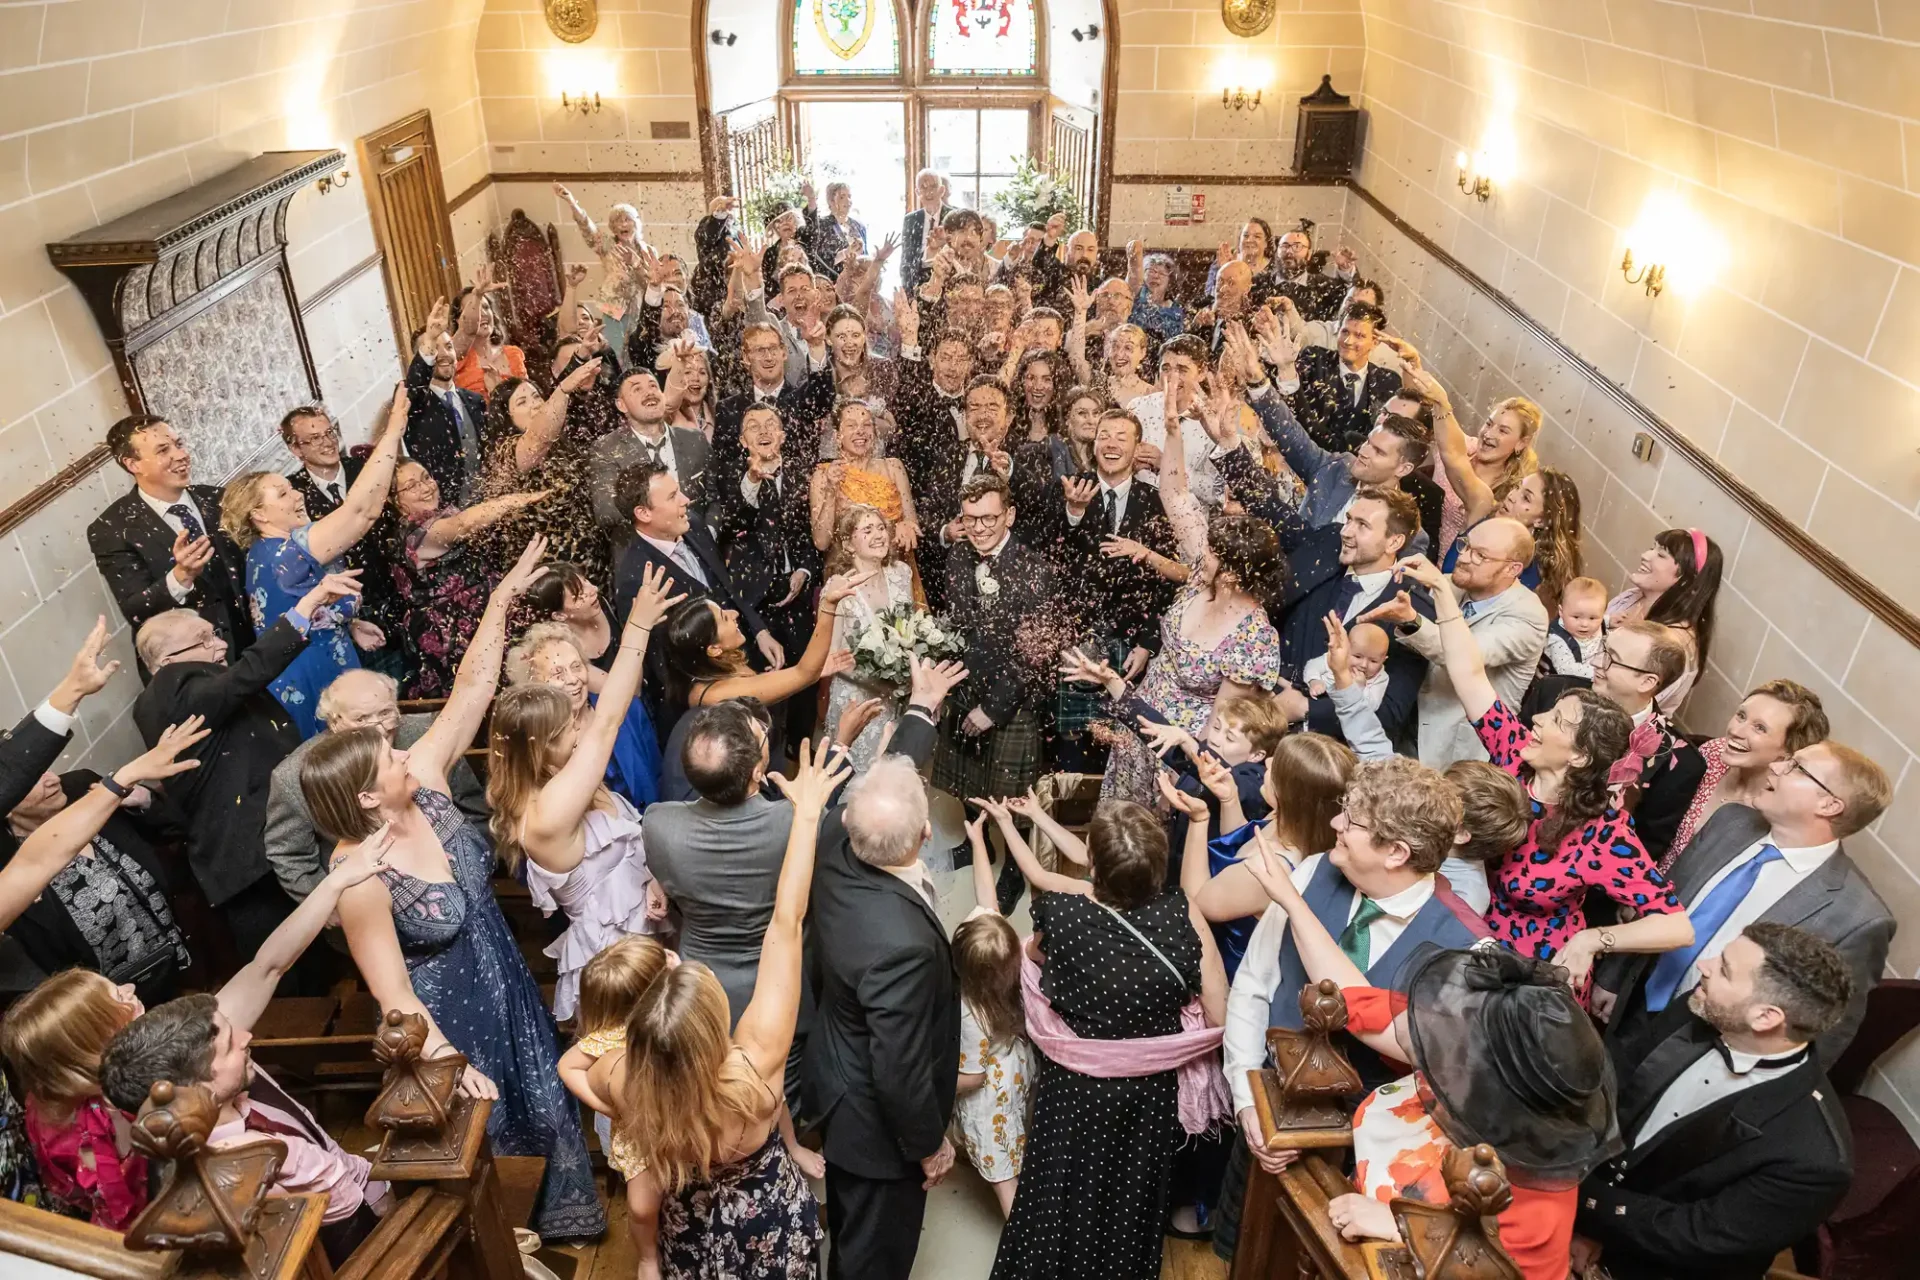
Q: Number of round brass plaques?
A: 2